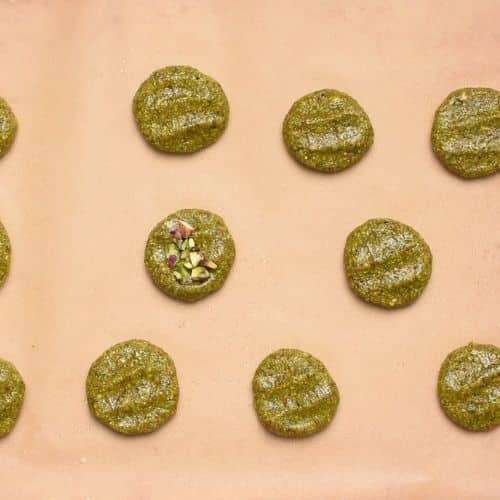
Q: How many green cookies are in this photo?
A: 11